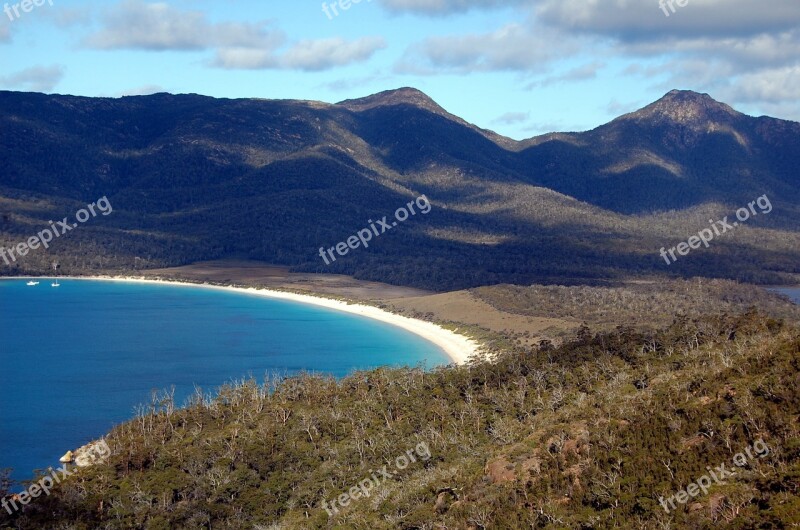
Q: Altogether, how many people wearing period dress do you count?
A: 0